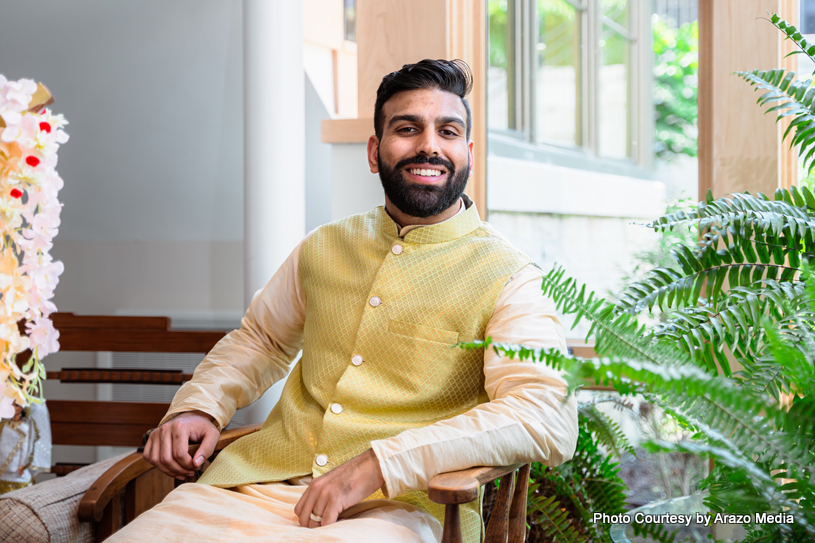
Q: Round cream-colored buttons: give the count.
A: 5